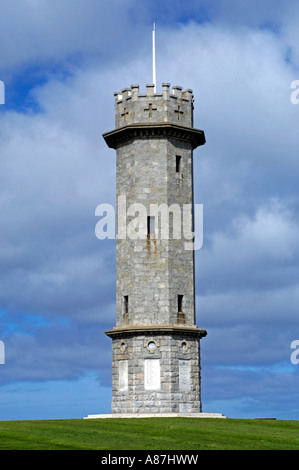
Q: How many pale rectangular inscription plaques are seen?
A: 3